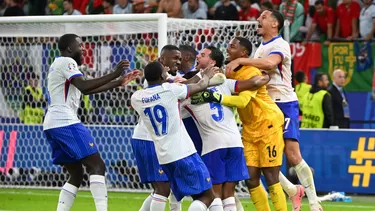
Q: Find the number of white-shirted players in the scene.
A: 6